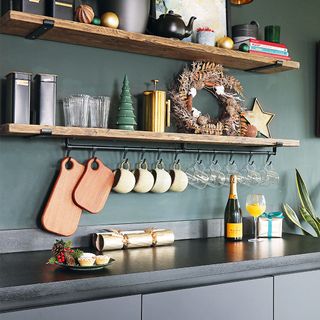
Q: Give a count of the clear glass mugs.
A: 5